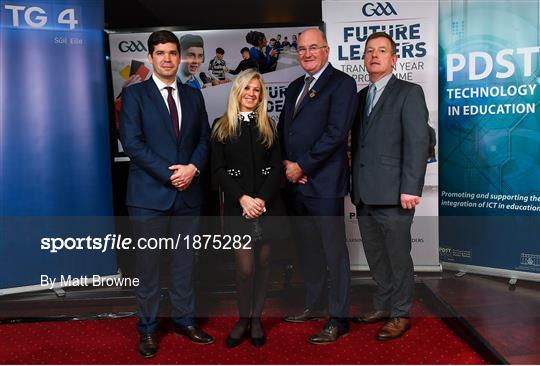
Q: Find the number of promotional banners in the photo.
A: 4